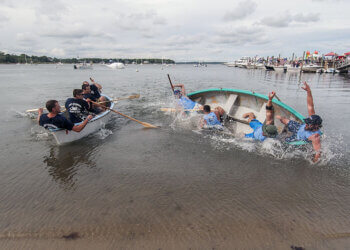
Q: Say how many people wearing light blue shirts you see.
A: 4